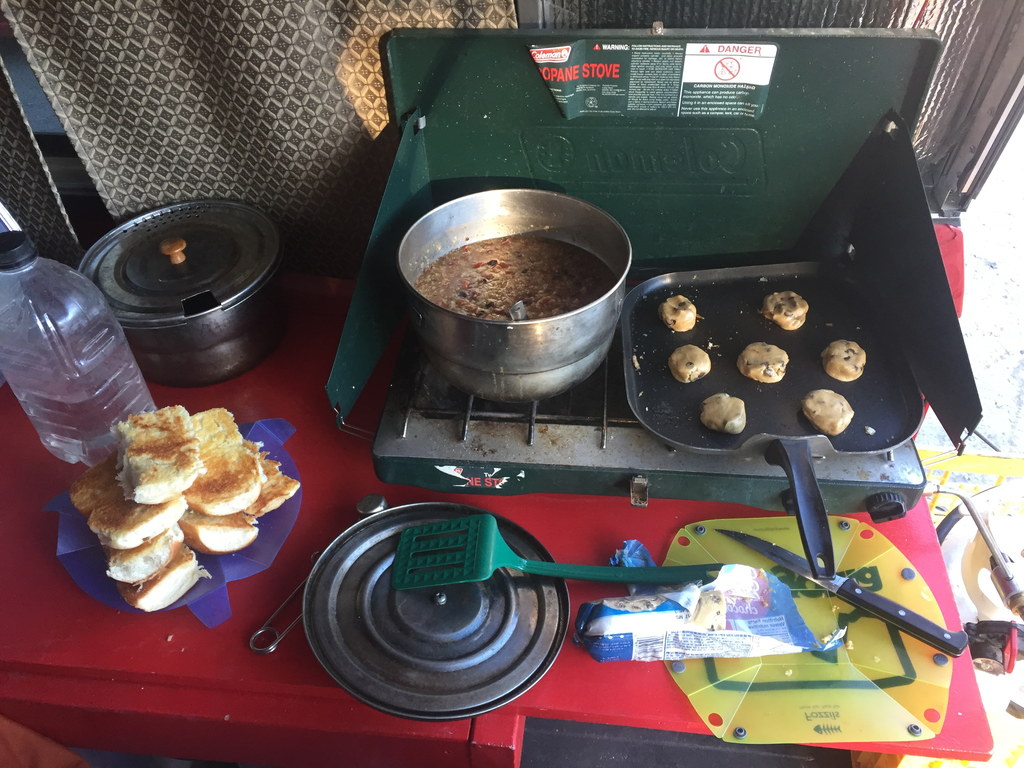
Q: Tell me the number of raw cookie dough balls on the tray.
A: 7